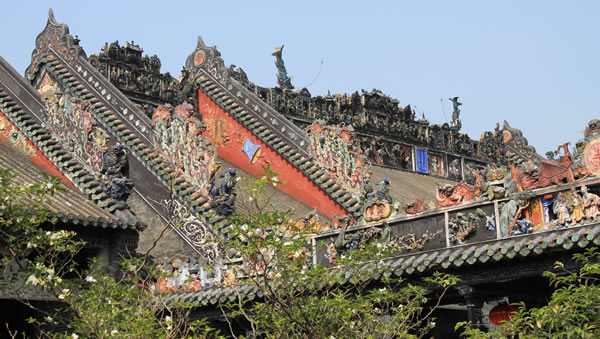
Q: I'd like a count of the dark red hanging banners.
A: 0